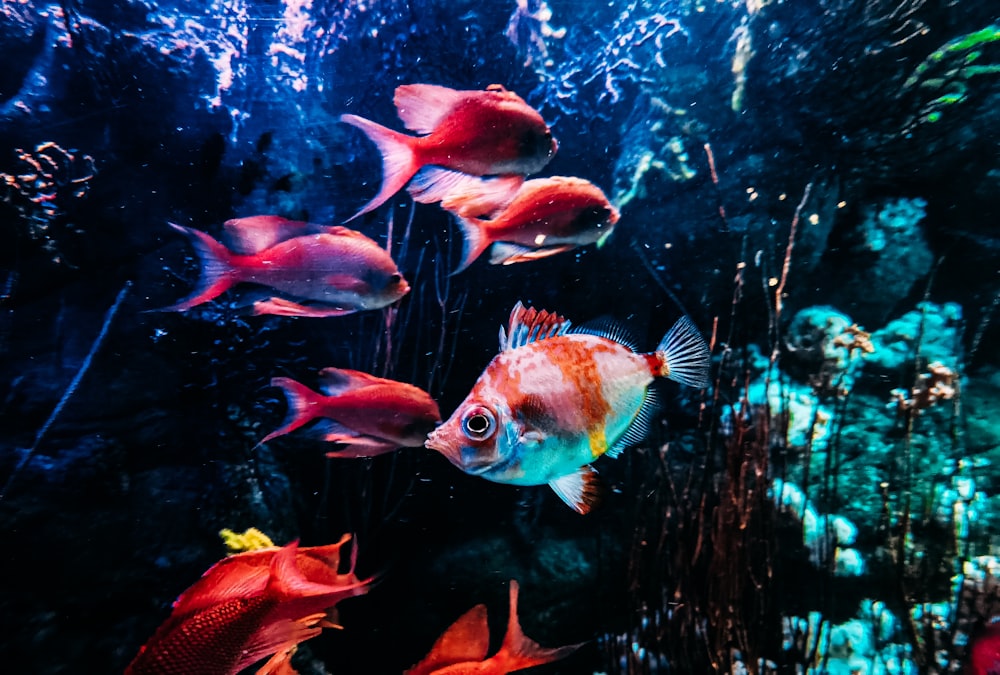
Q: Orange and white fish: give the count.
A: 1